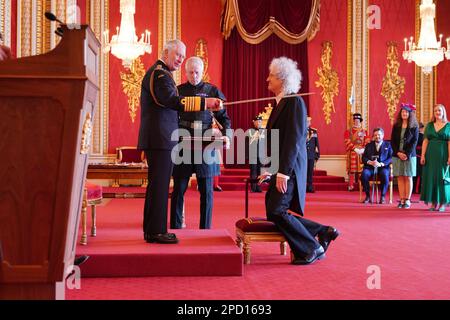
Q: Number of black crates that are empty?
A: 0